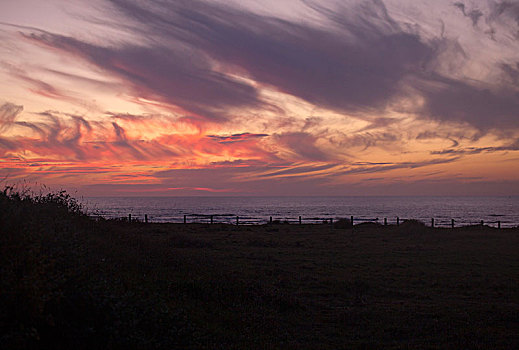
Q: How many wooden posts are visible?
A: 15